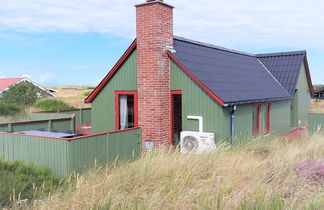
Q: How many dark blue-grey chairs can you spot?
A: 3